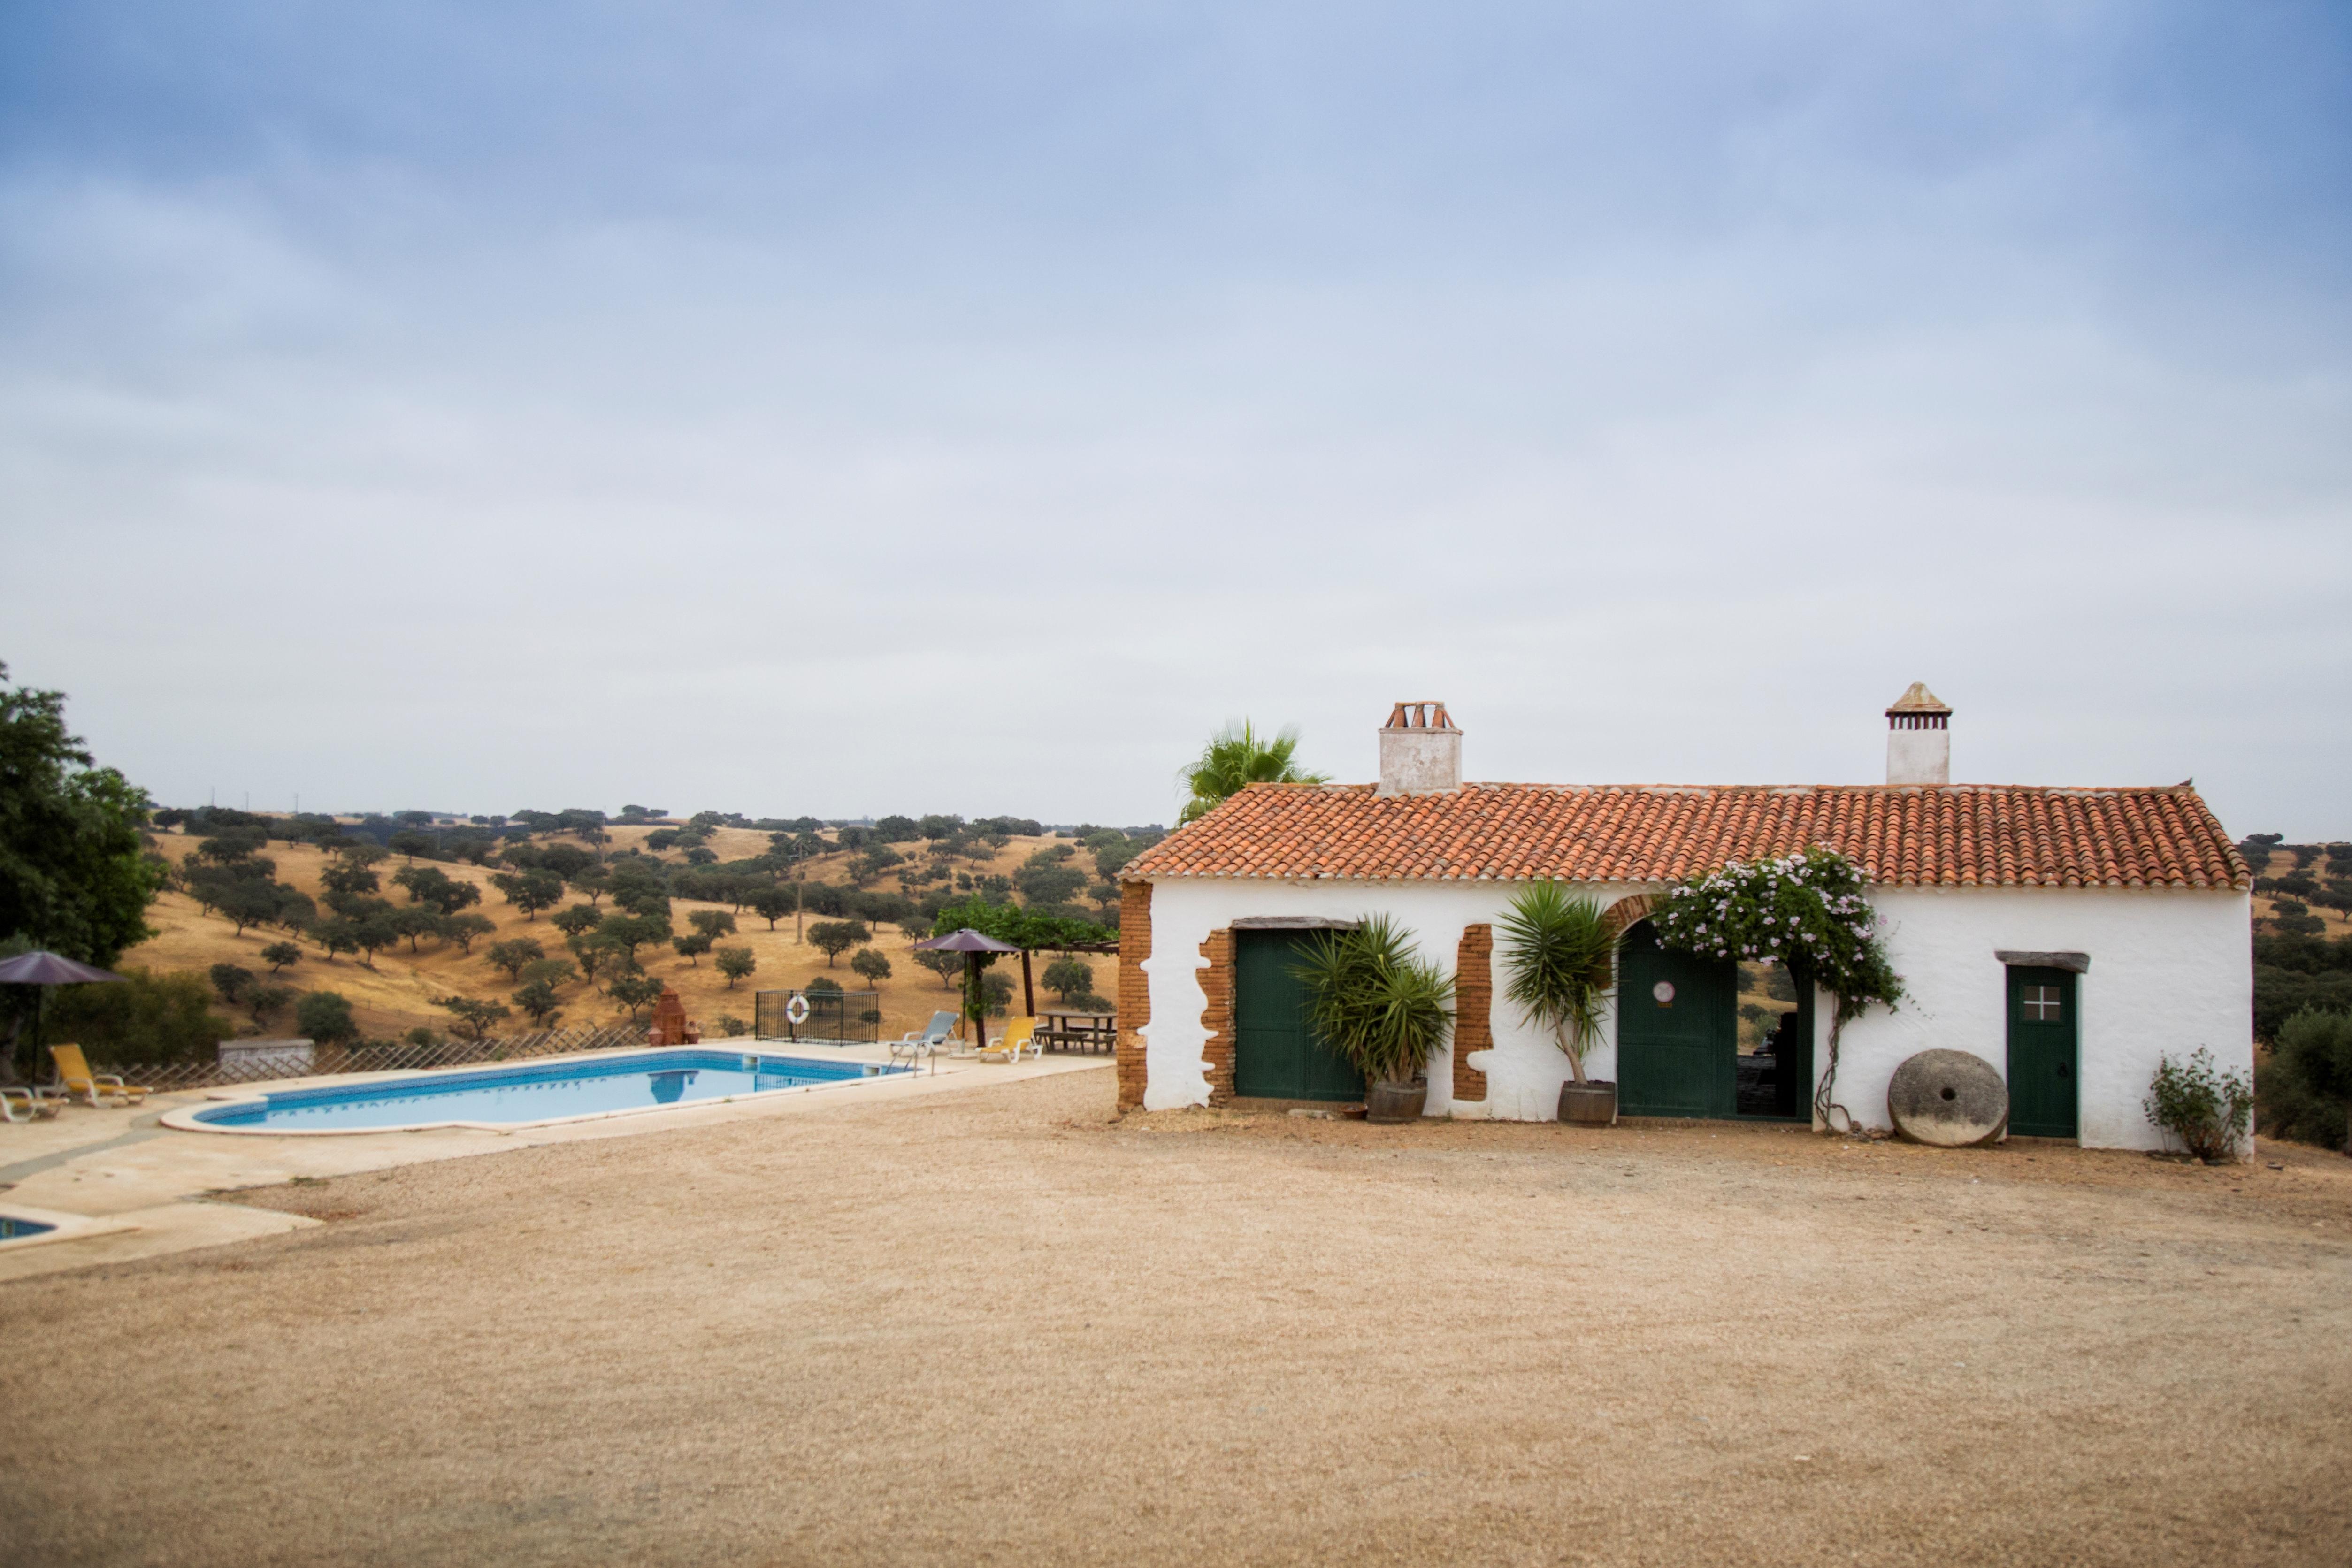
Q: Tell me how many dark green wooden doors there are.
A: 3